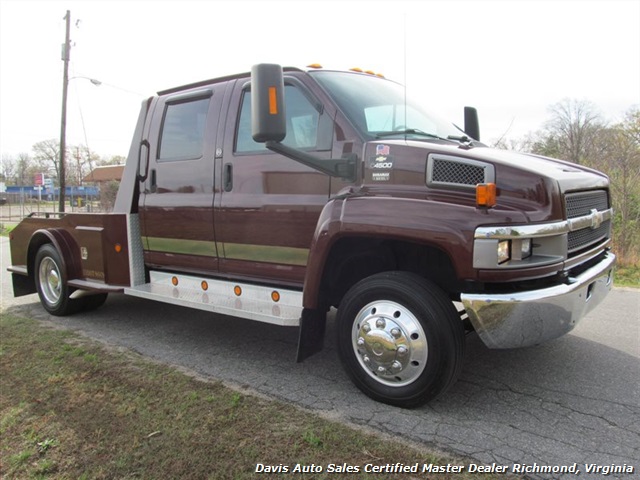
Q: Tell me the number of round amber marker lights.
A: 5